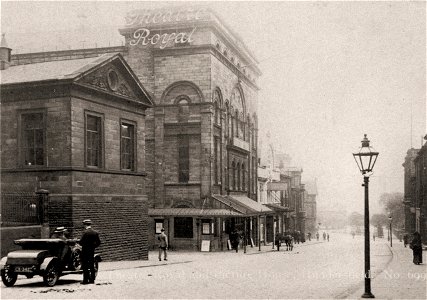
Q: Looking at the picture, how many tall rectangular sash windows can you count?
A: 3